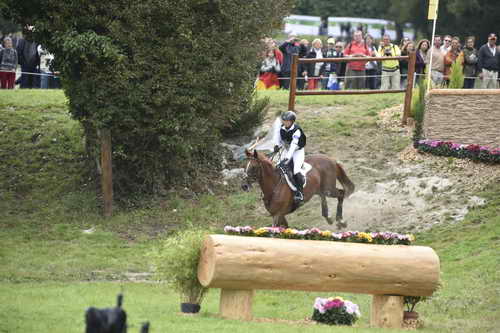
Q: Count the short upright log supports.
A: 2